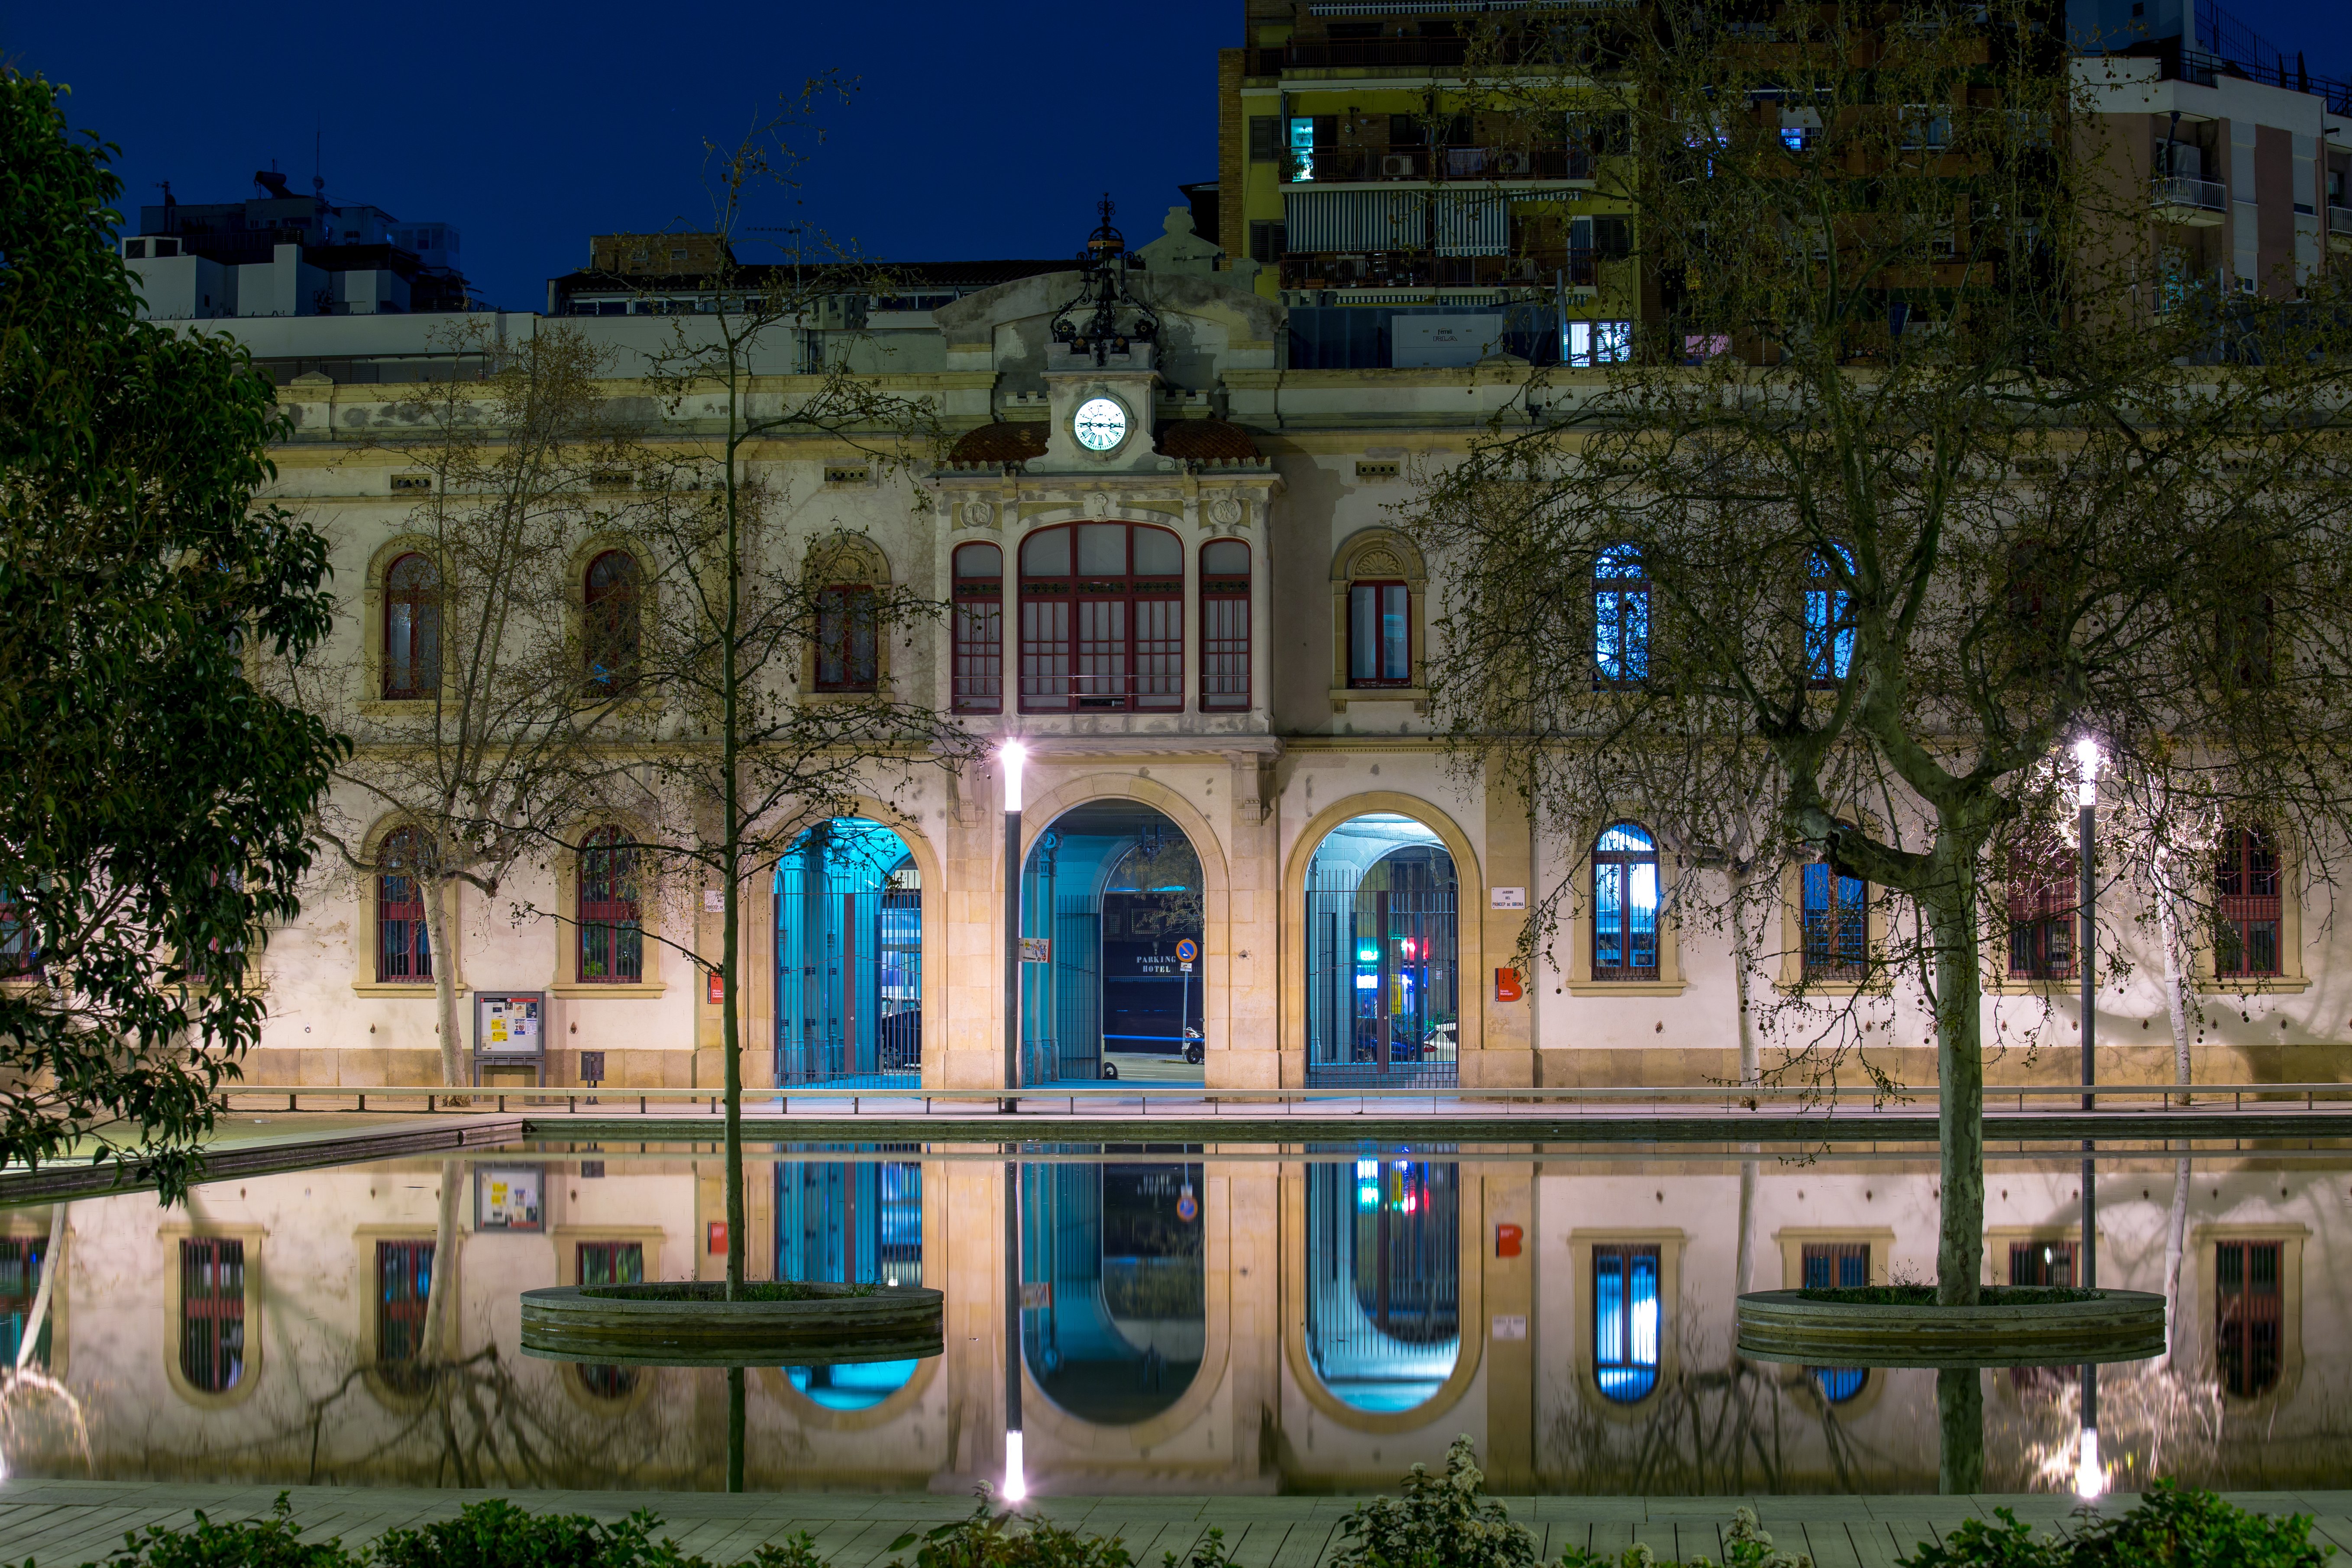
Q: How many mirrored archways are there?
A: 3